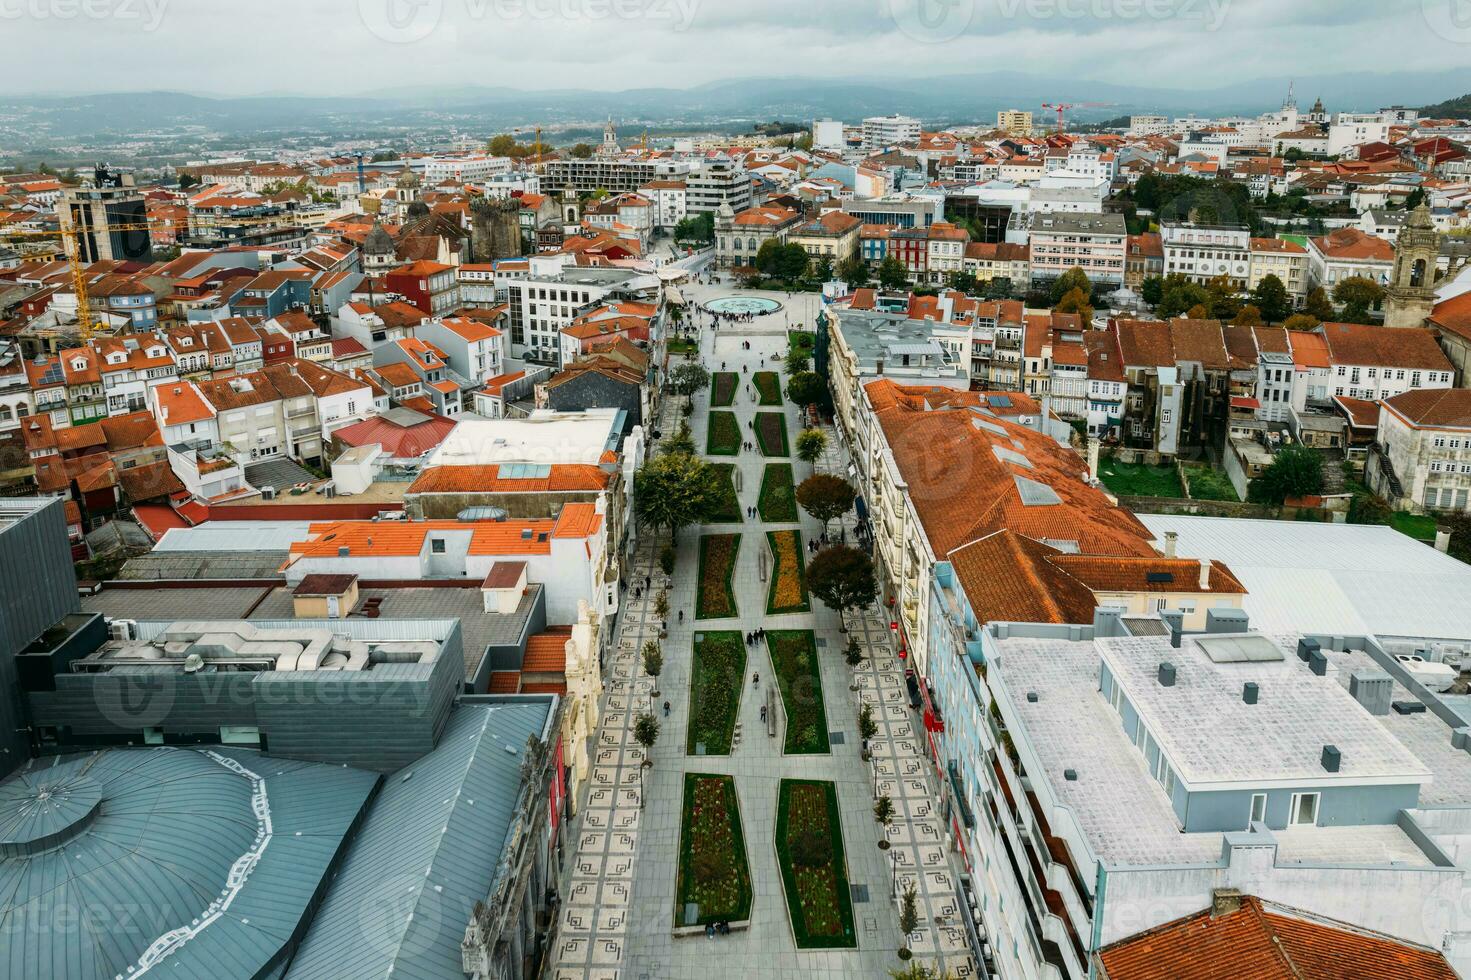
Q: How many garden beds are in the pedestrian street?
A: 12